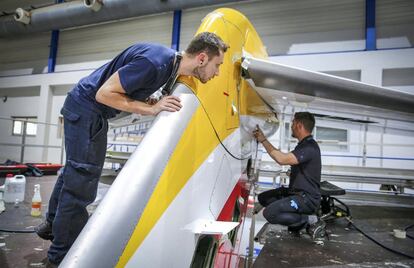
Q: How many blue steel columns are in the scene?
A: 3